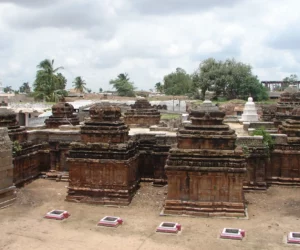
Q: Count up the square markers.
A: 5